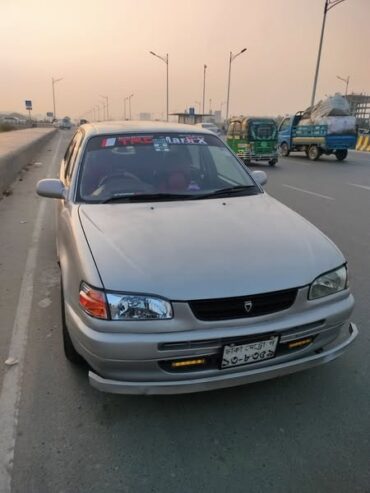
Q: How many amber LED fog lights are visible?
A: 2